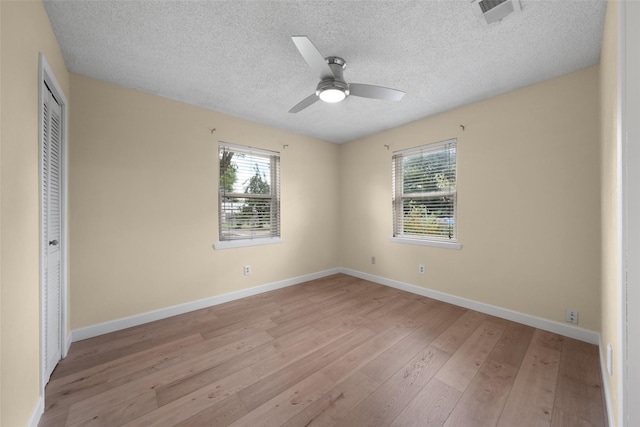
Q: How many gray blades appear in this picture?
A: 3